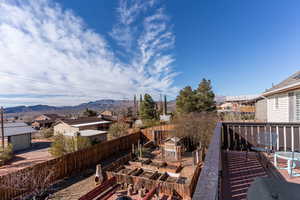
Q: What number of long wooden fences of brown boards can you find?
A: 1